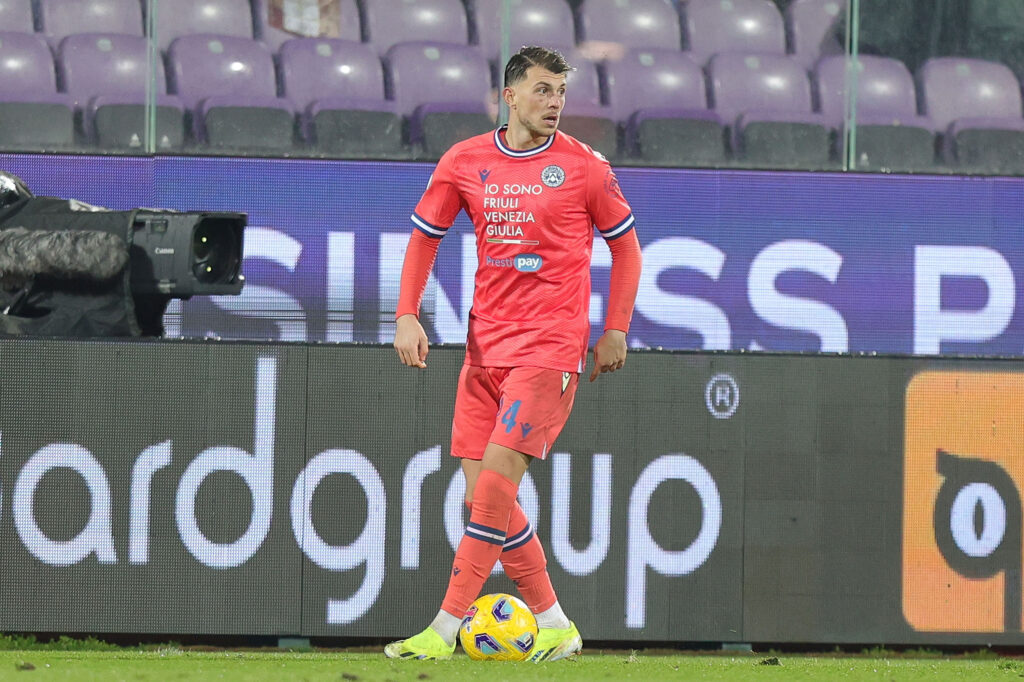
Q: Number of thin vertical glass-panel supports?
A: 3